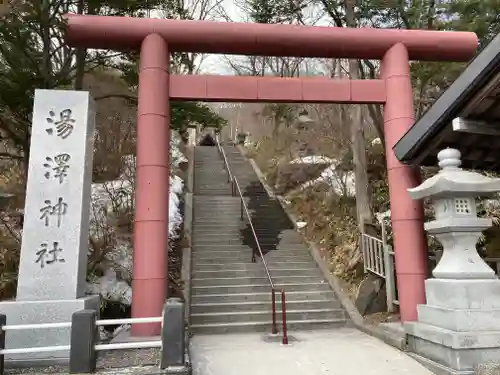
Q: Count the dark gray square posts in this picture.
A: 3